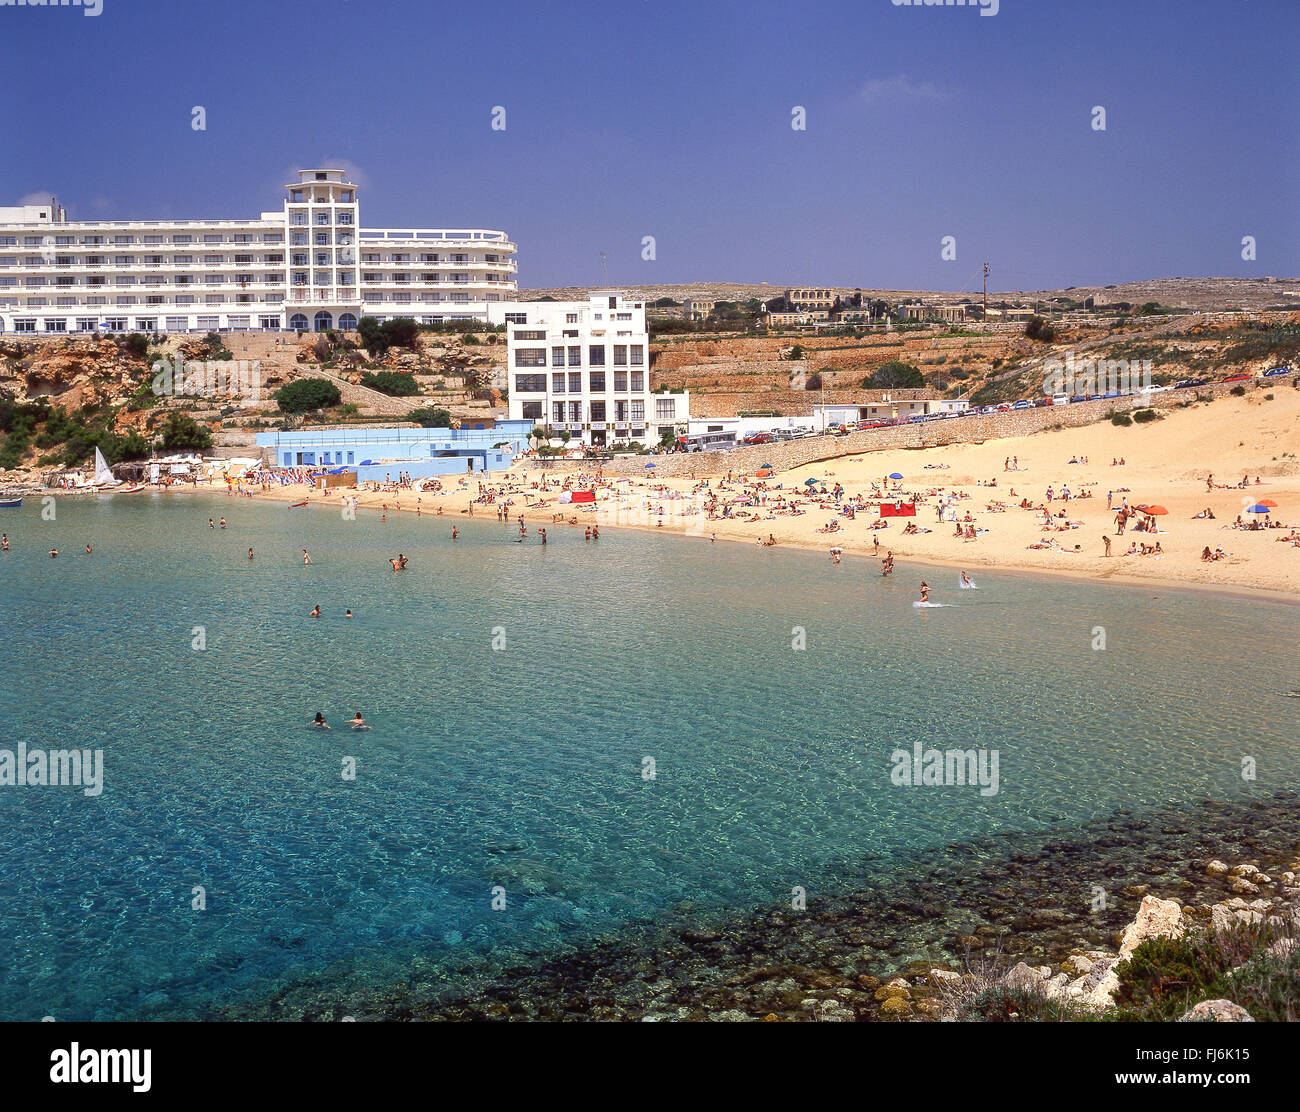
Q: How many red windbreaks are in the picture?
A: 2